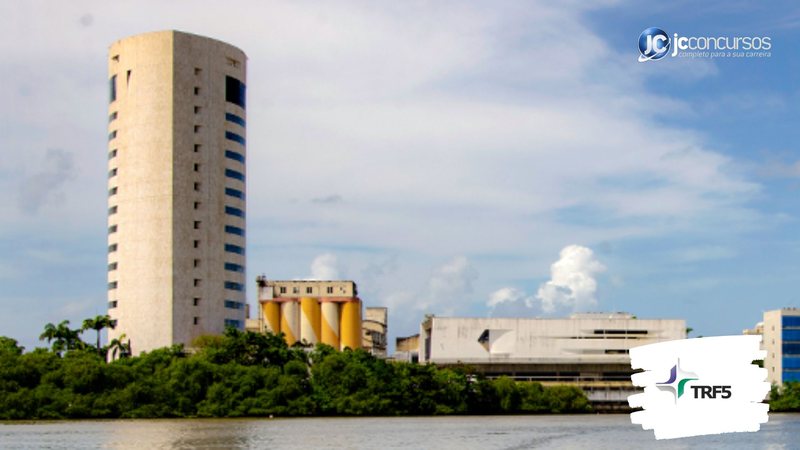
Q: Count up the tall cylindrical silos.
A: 5